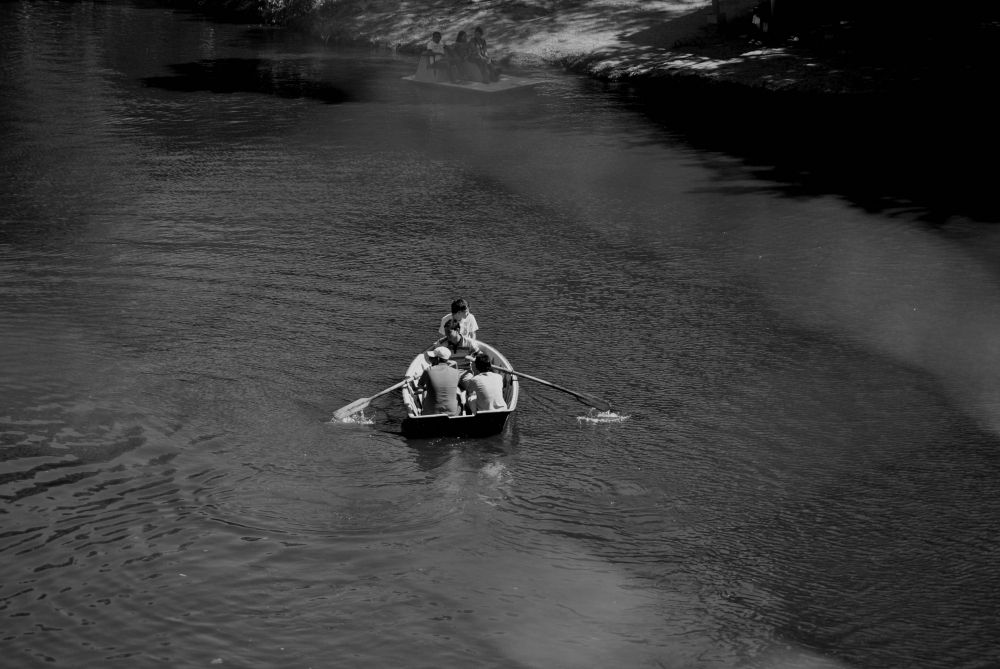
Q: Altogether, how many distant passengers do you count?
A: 3